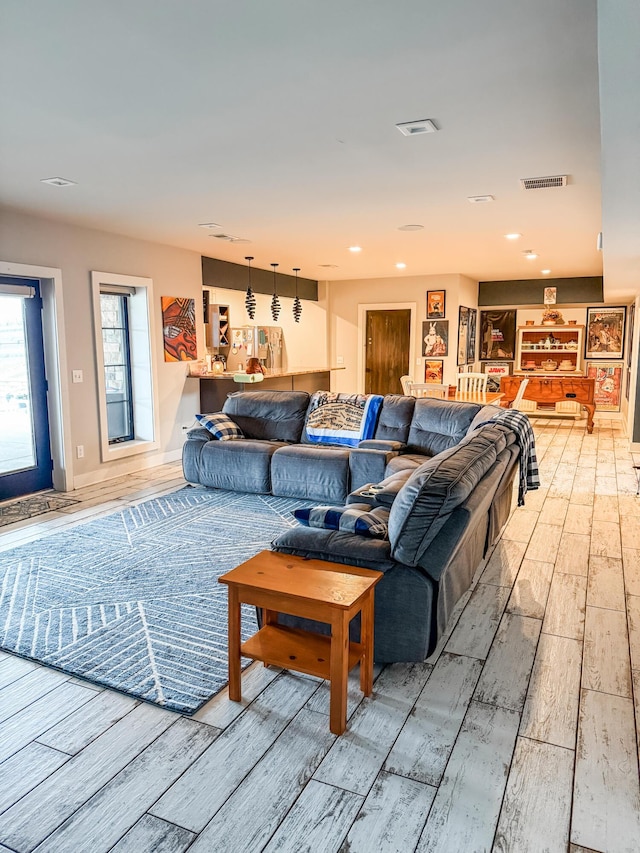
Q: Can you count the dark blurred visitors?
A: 0